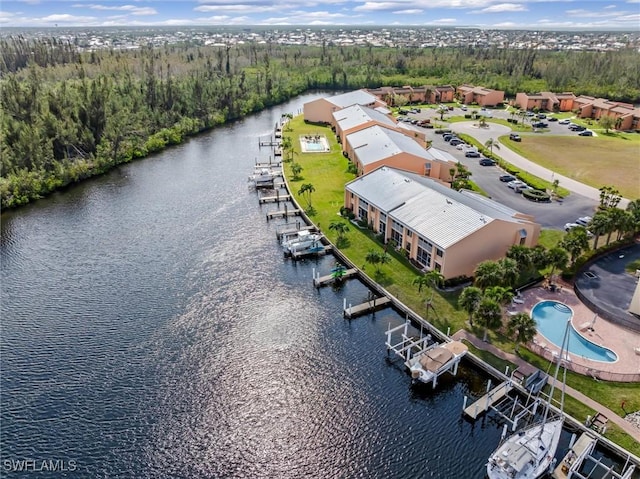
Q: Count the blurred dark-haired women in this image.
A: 0